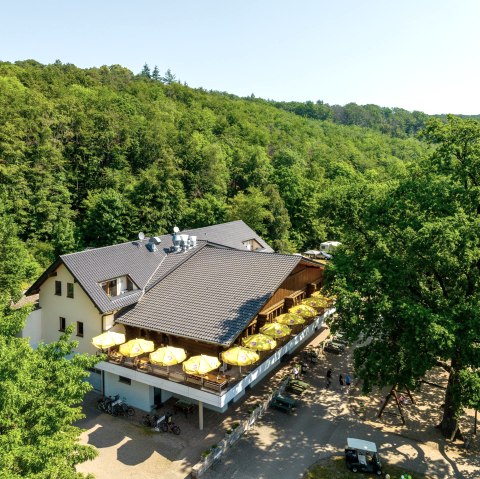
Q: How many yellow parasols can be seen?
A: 11